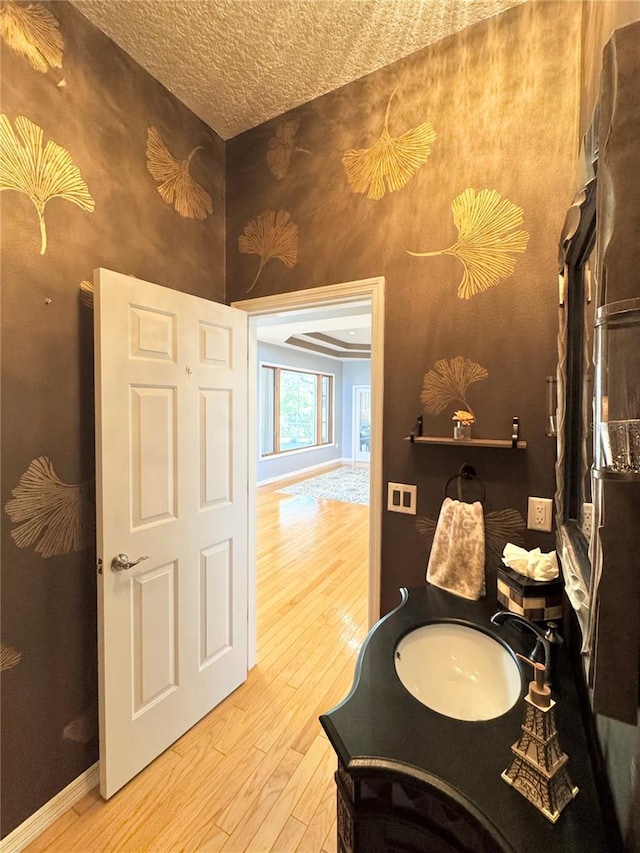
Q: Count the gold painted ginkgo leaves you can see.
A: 13